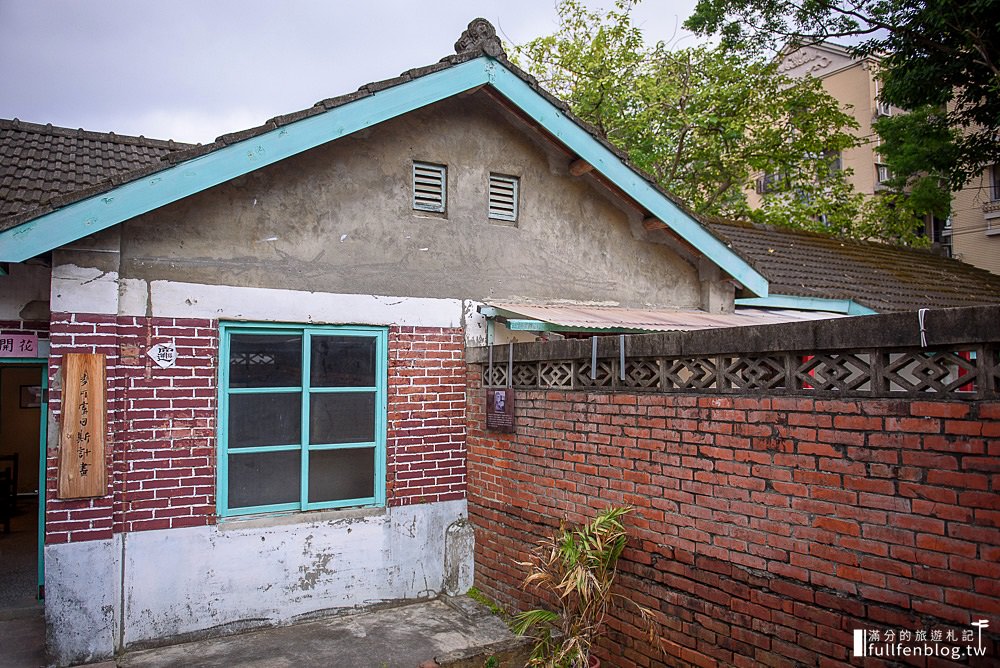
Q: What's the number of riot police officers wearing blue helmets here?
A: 0